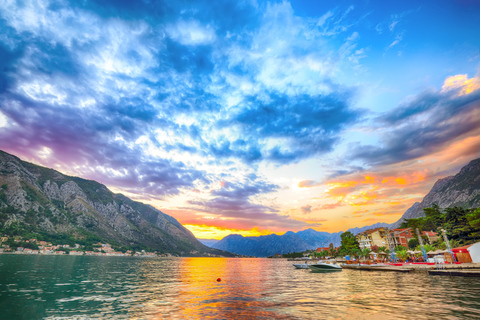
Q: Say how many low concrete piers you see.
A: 2